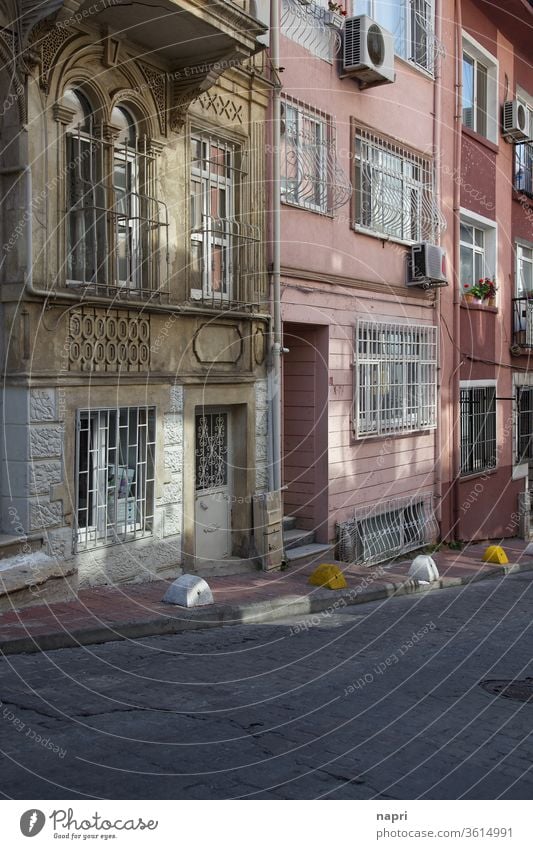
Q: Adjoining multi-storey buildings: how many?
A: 3